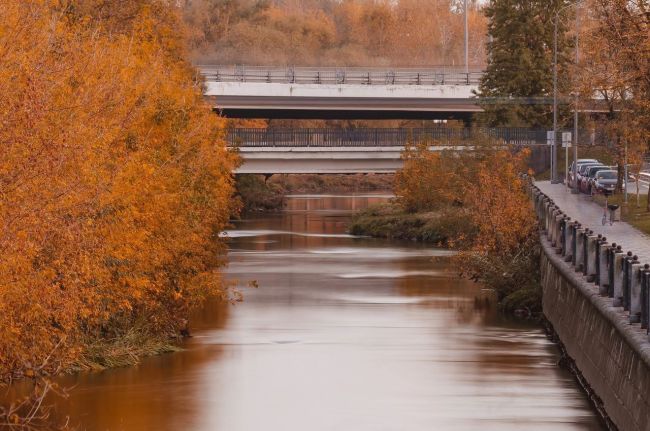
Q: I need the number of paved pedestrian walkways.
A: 1